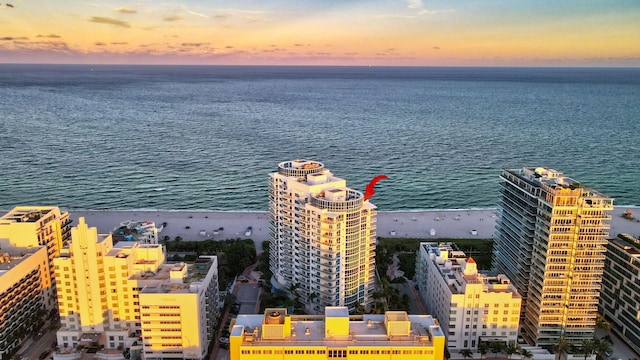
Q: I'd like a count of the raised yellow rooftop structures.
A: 3